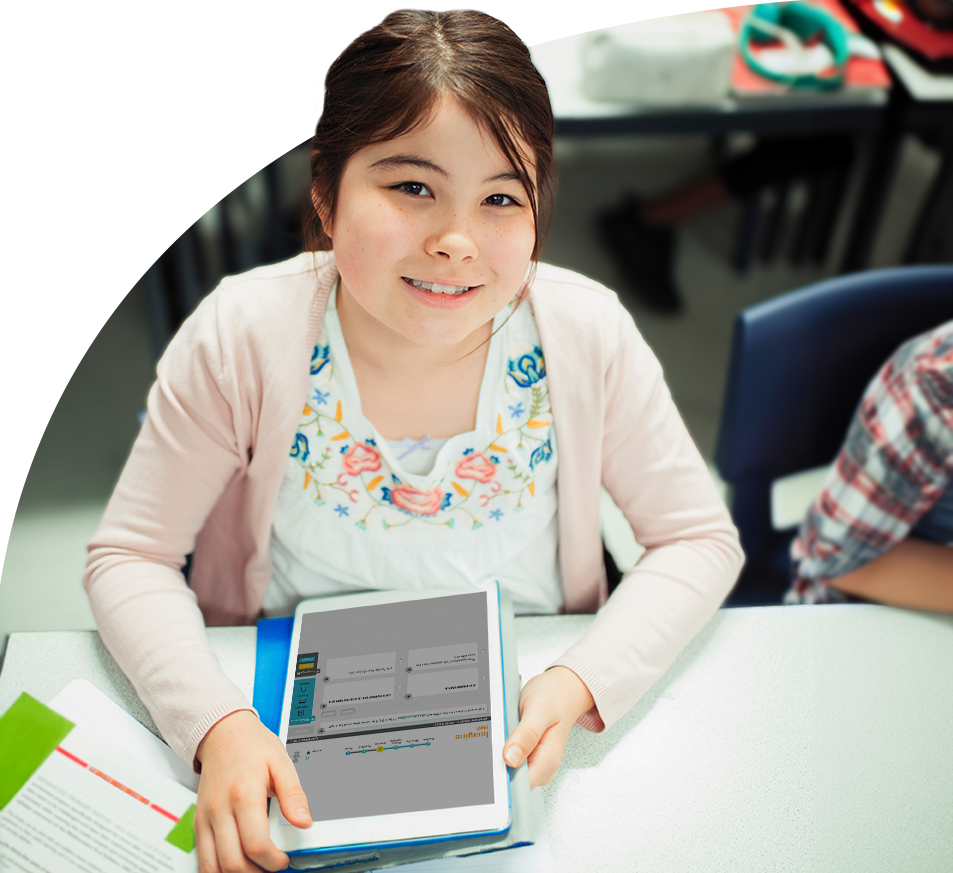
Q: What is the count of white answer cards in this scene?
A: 4